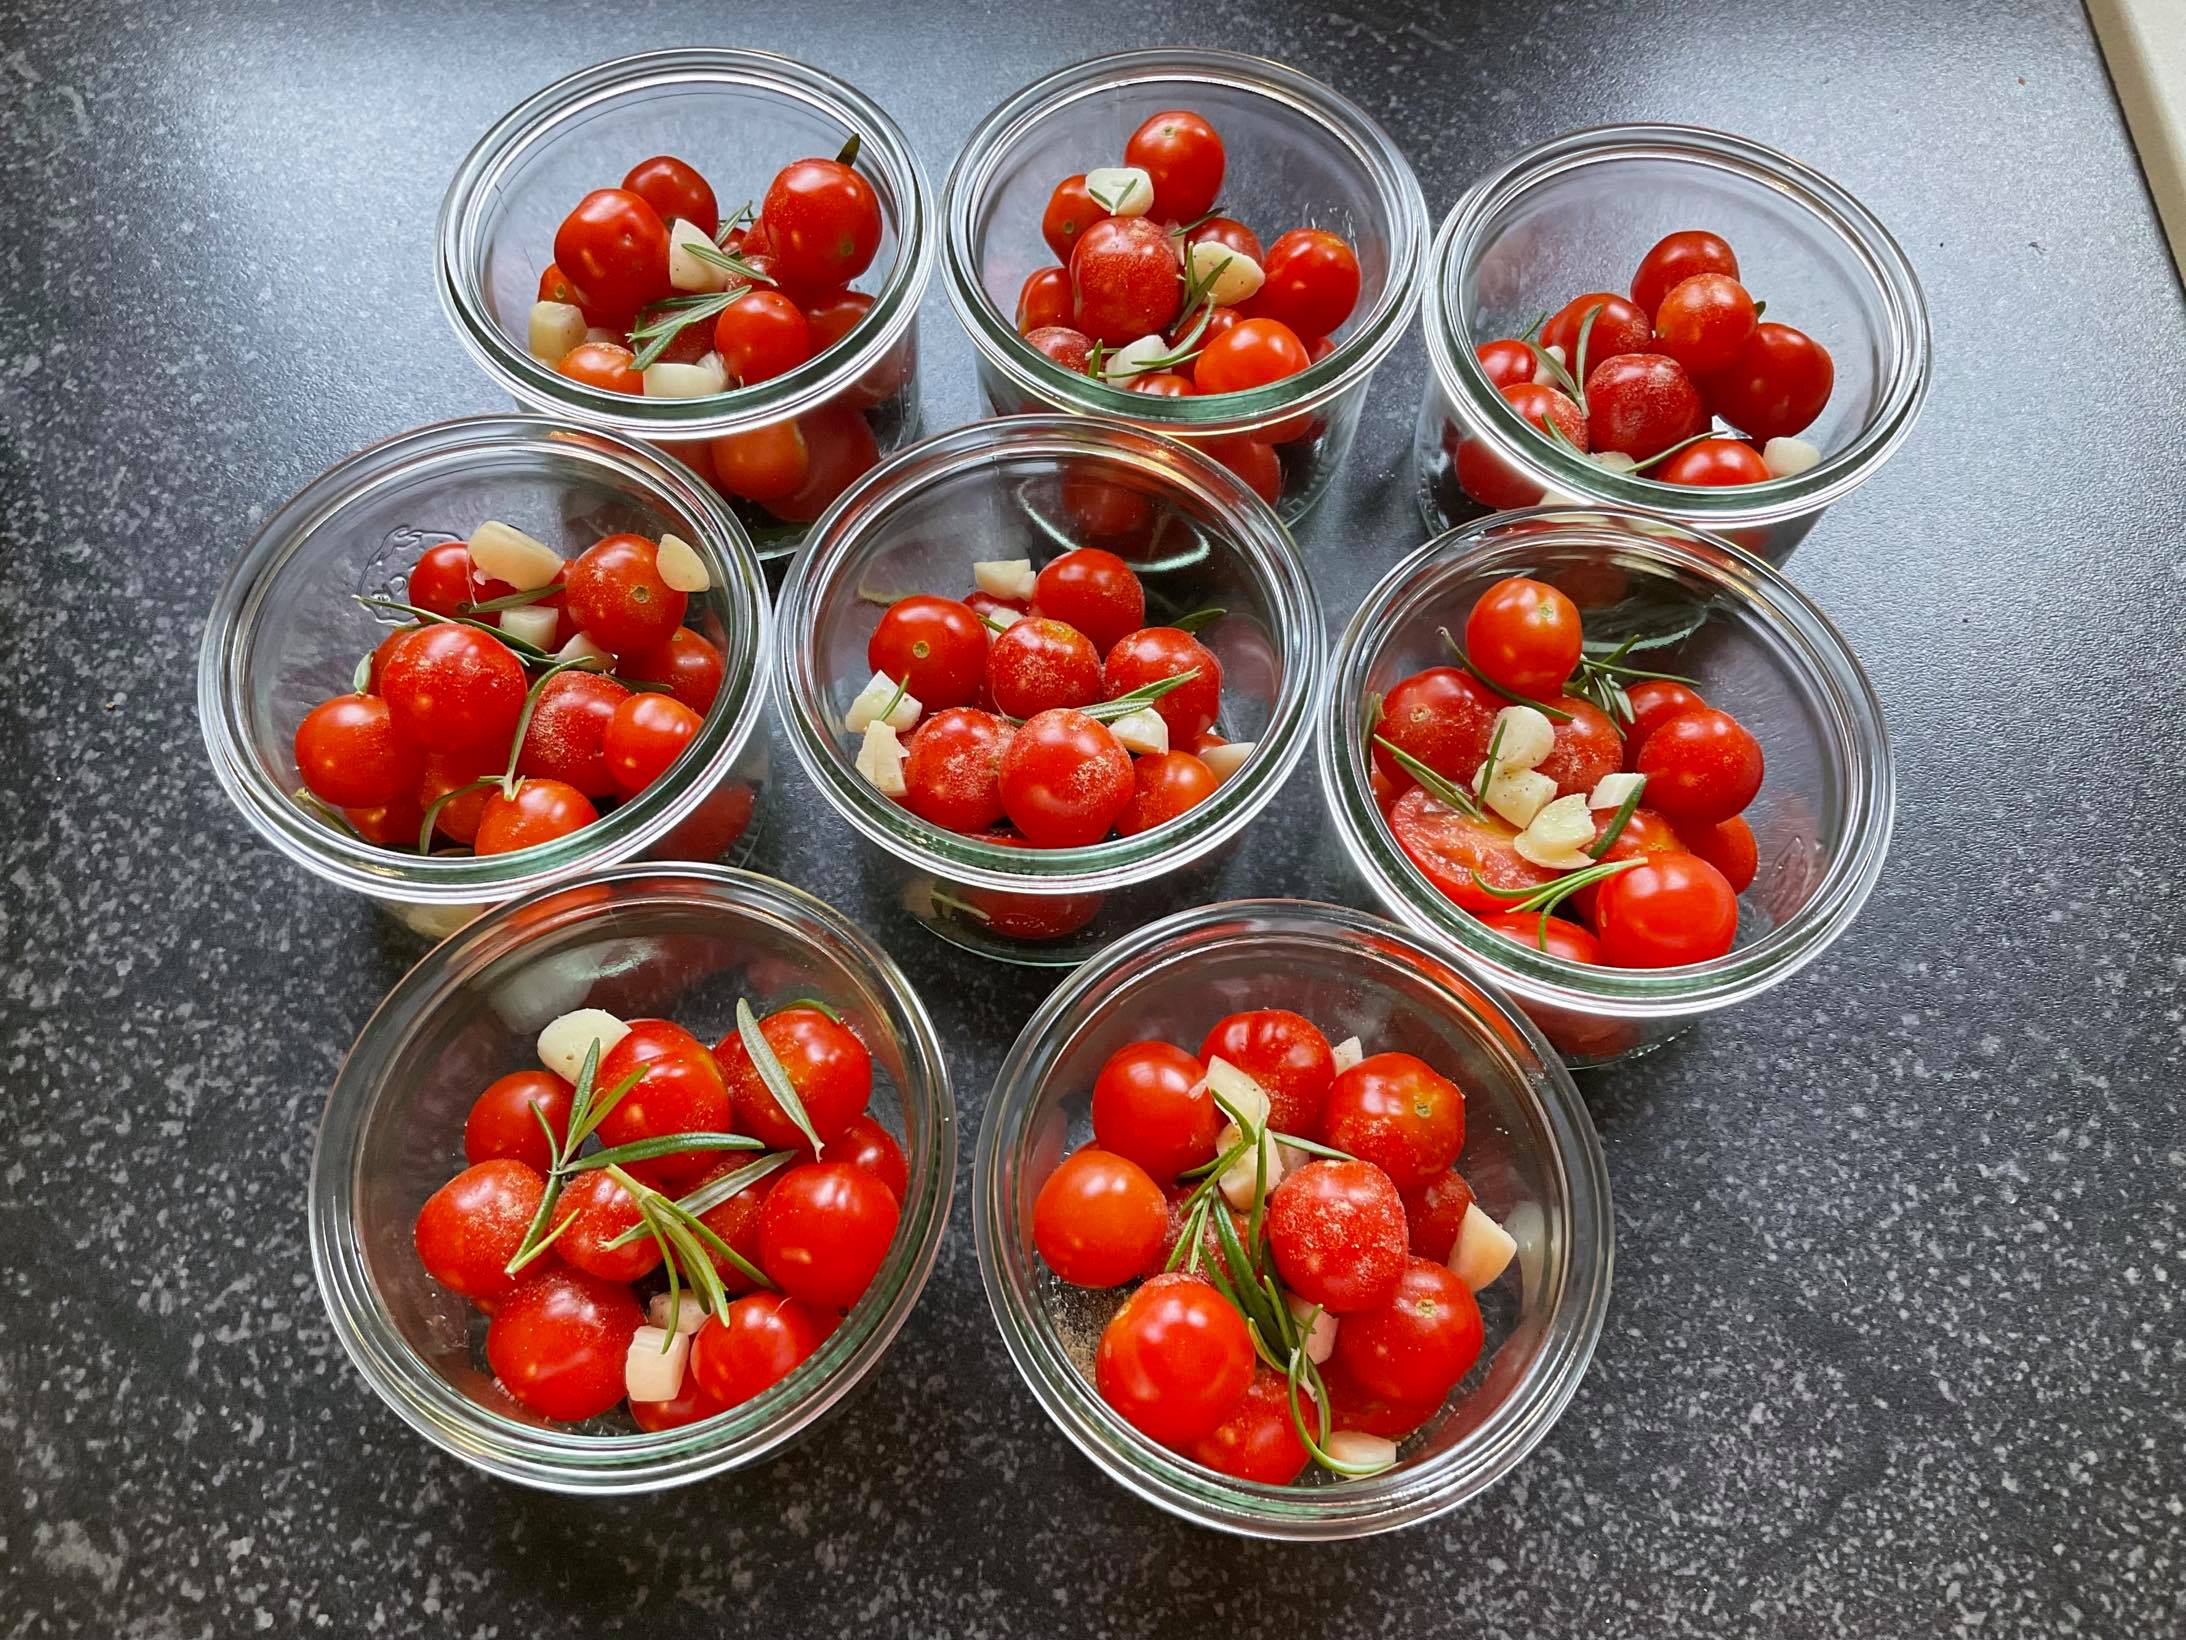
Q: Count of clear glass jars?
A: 8